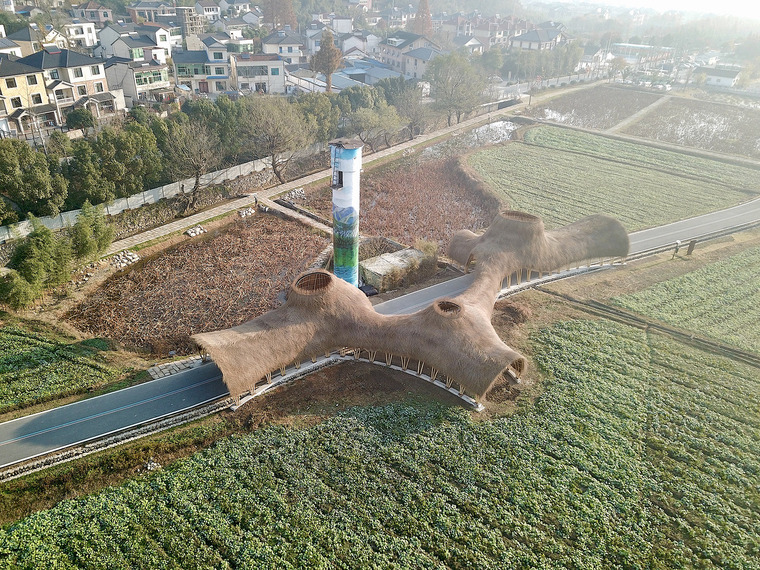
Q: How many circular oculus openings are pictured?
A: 3